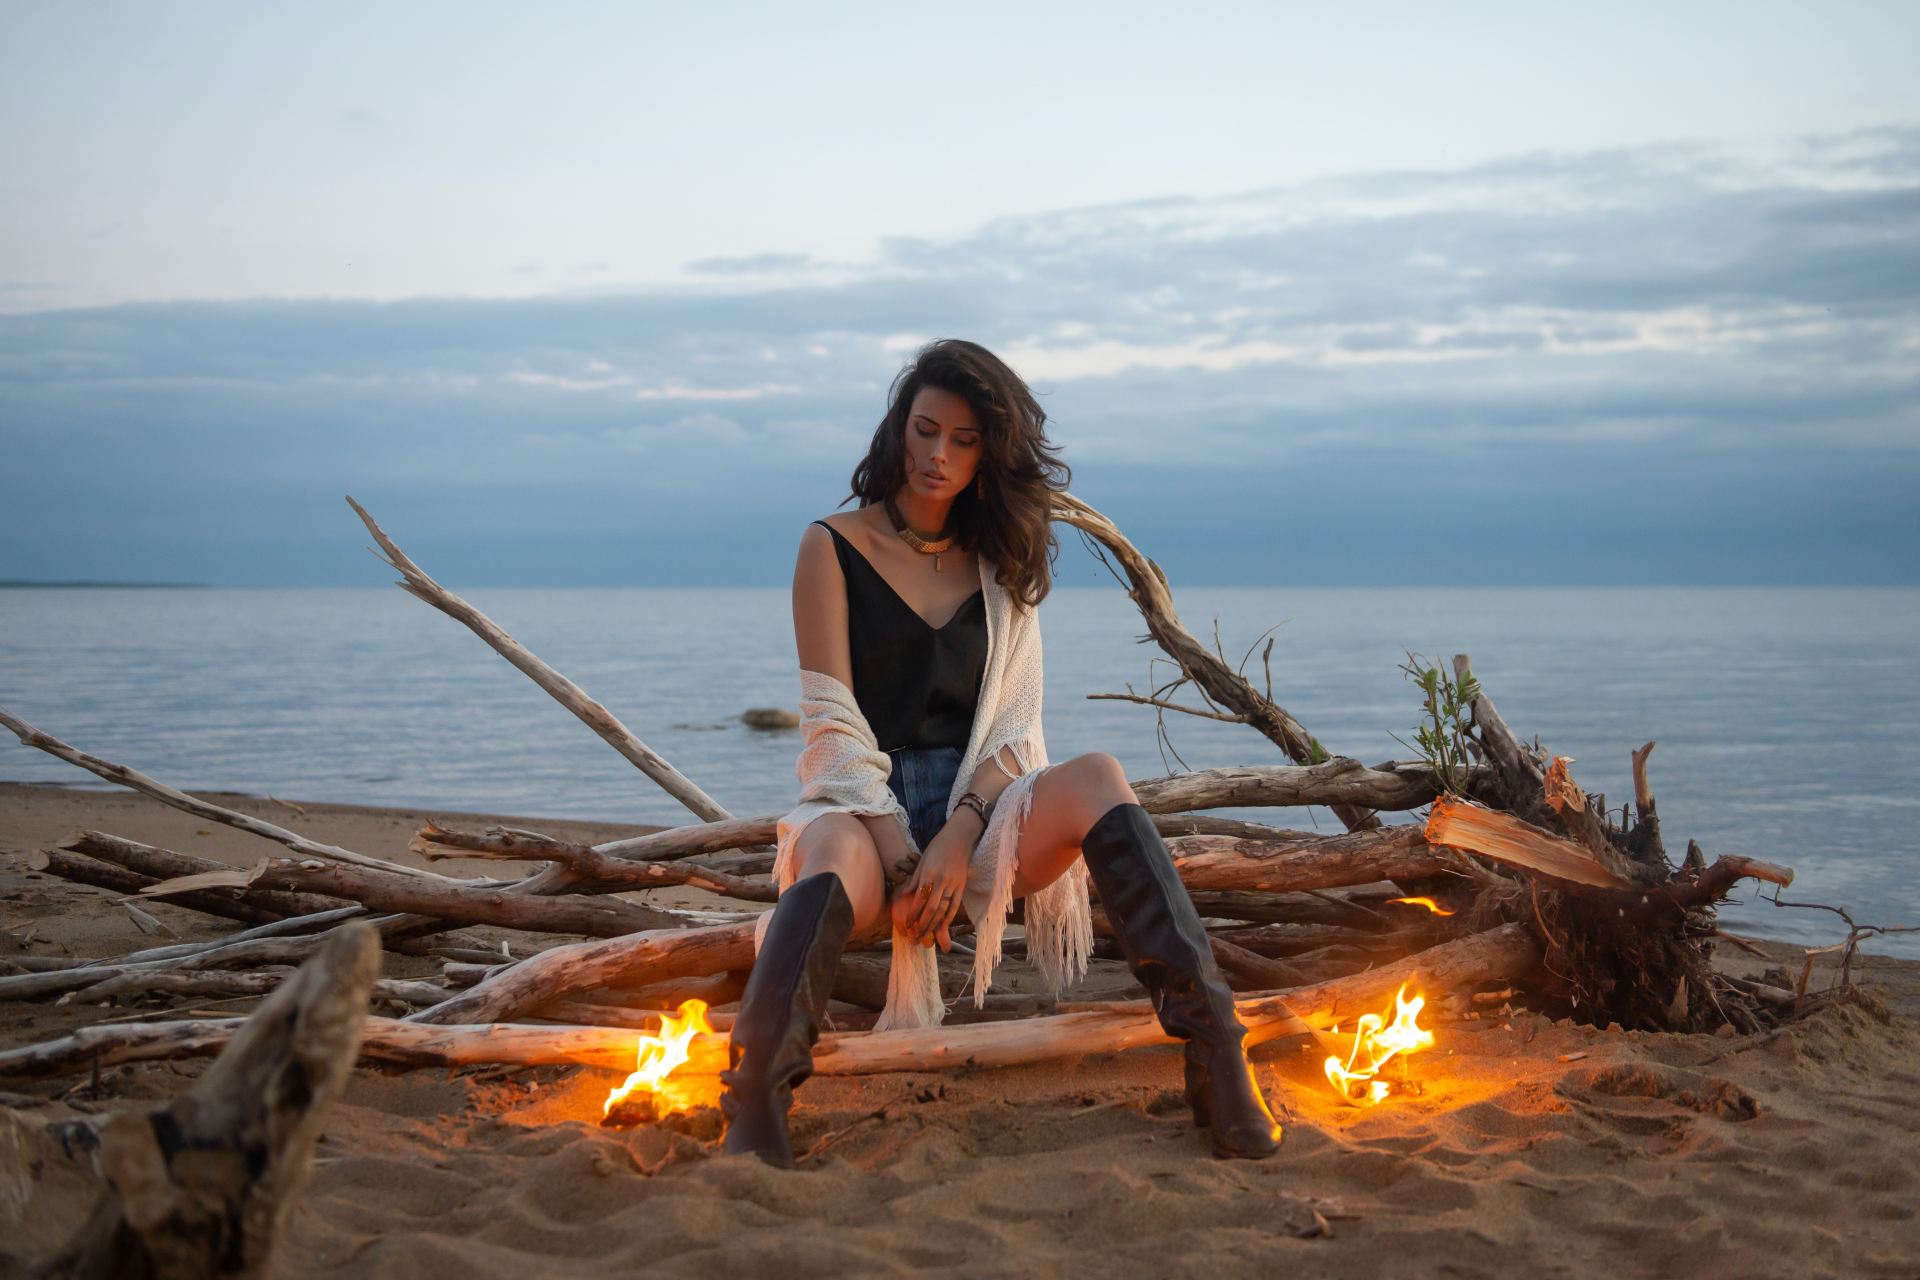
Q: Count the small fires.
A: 2